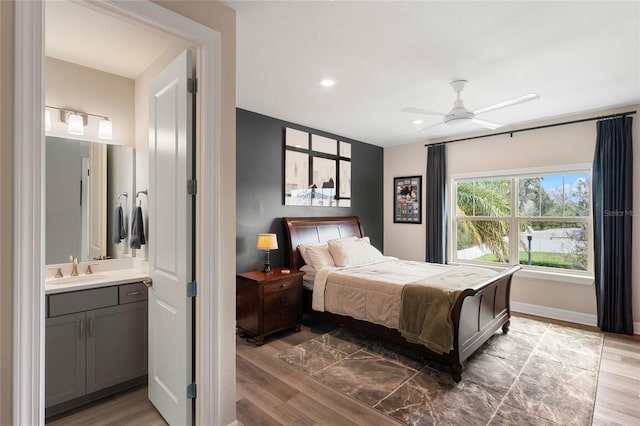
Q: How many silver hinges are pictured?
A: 4